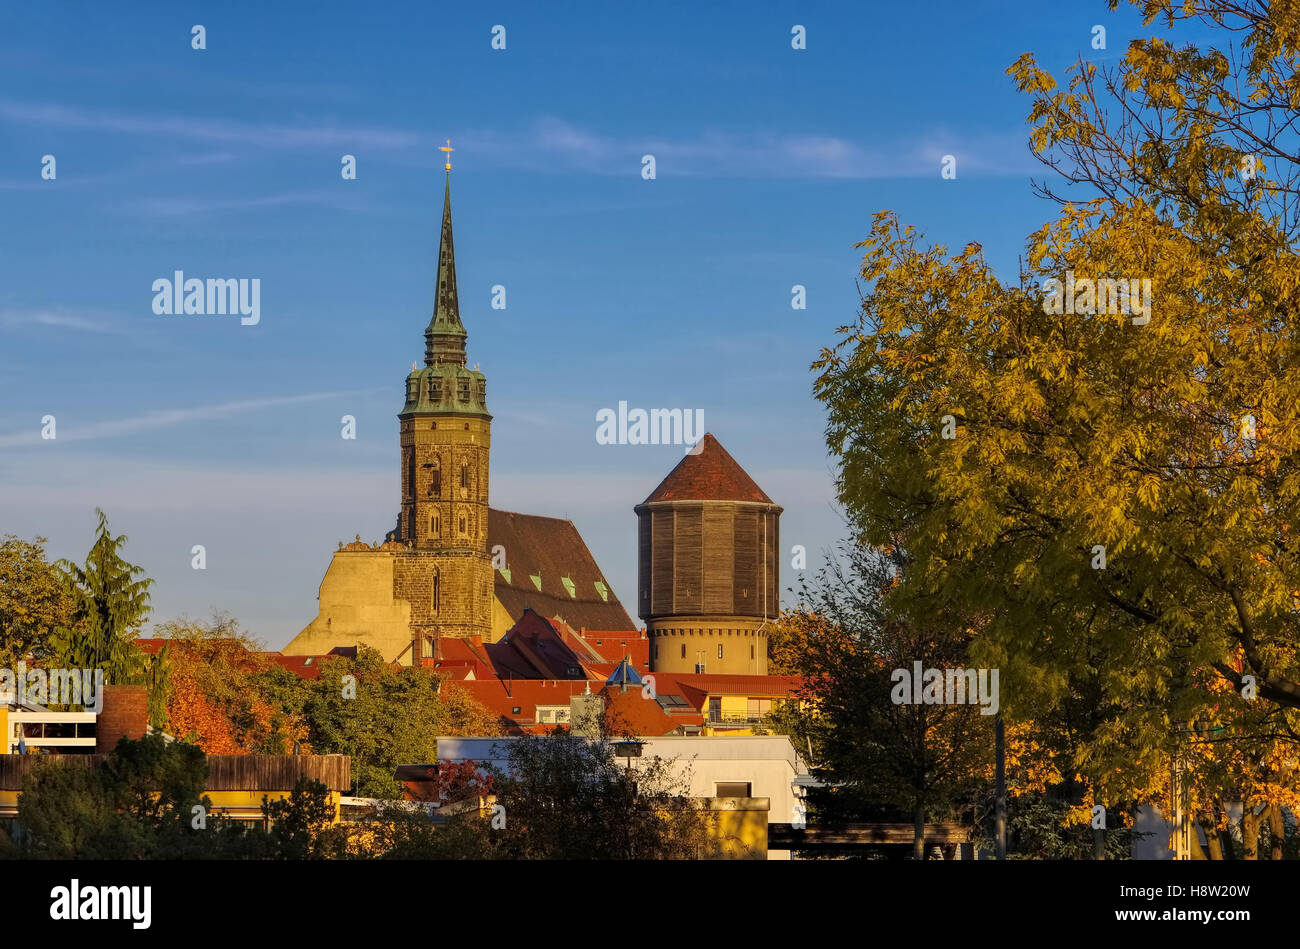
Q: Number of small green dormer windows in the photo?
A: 4